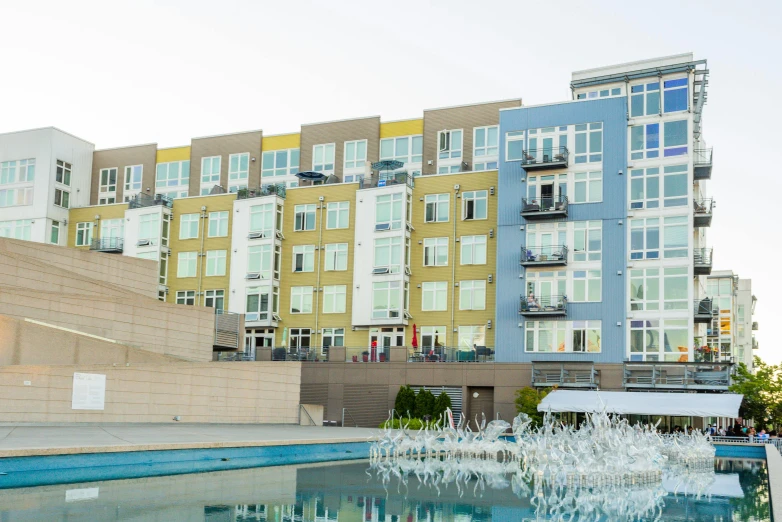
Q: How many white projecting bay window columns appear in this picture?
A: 3